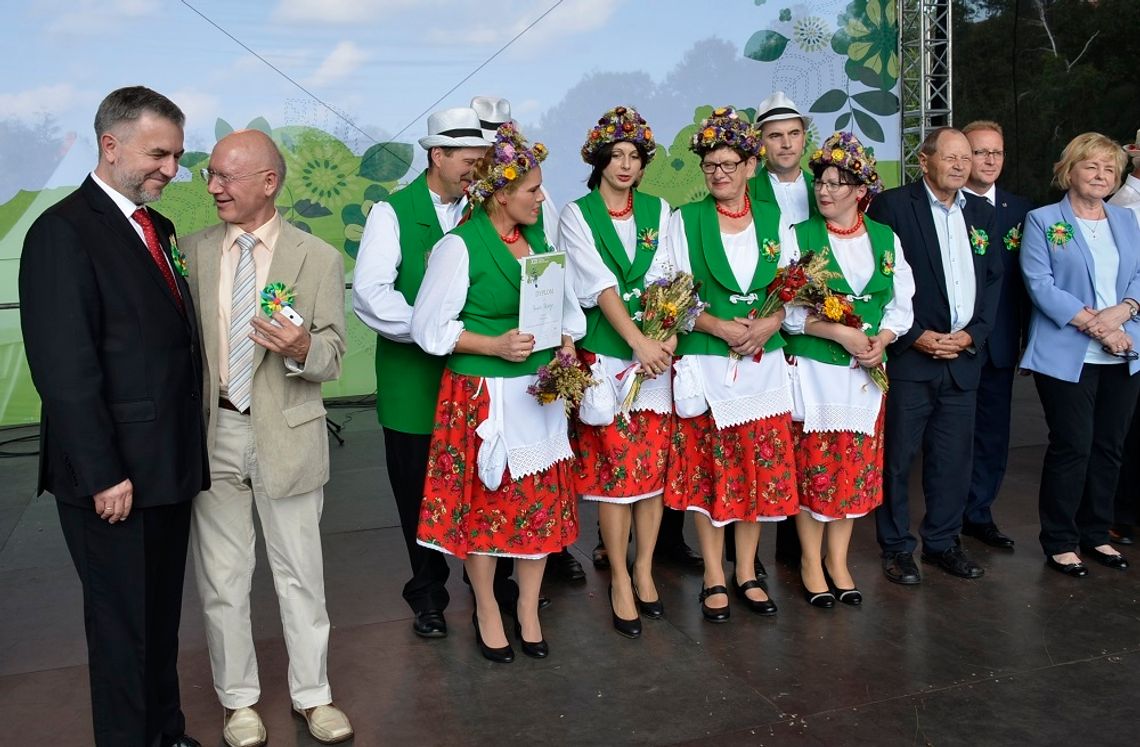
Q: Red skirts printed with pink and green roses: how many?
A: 4